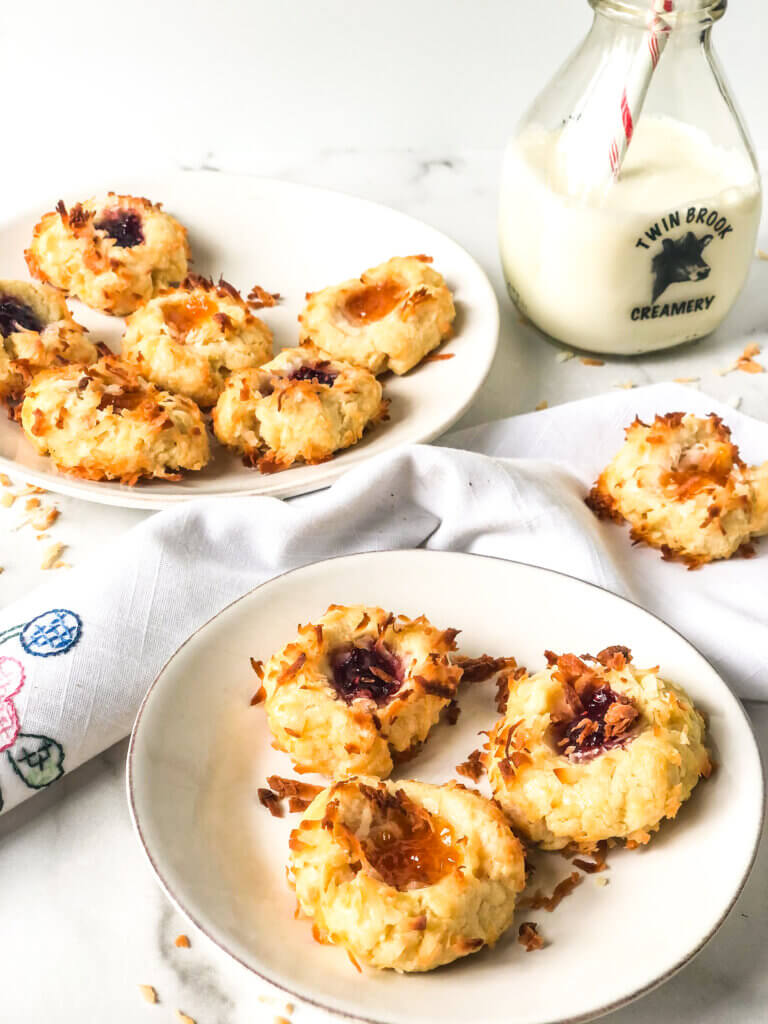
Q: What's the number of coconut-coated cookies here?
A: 10